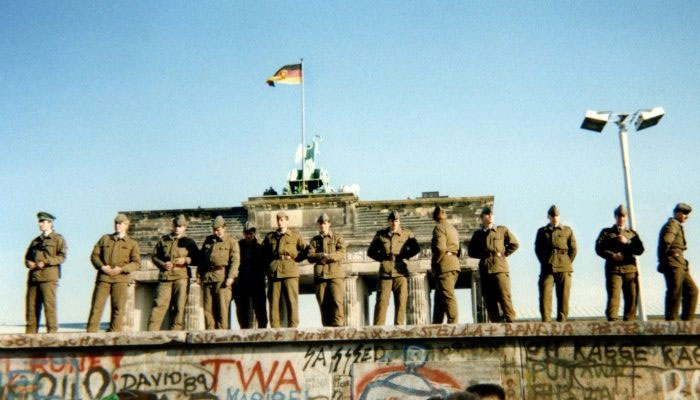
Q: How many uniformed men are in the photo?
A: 13